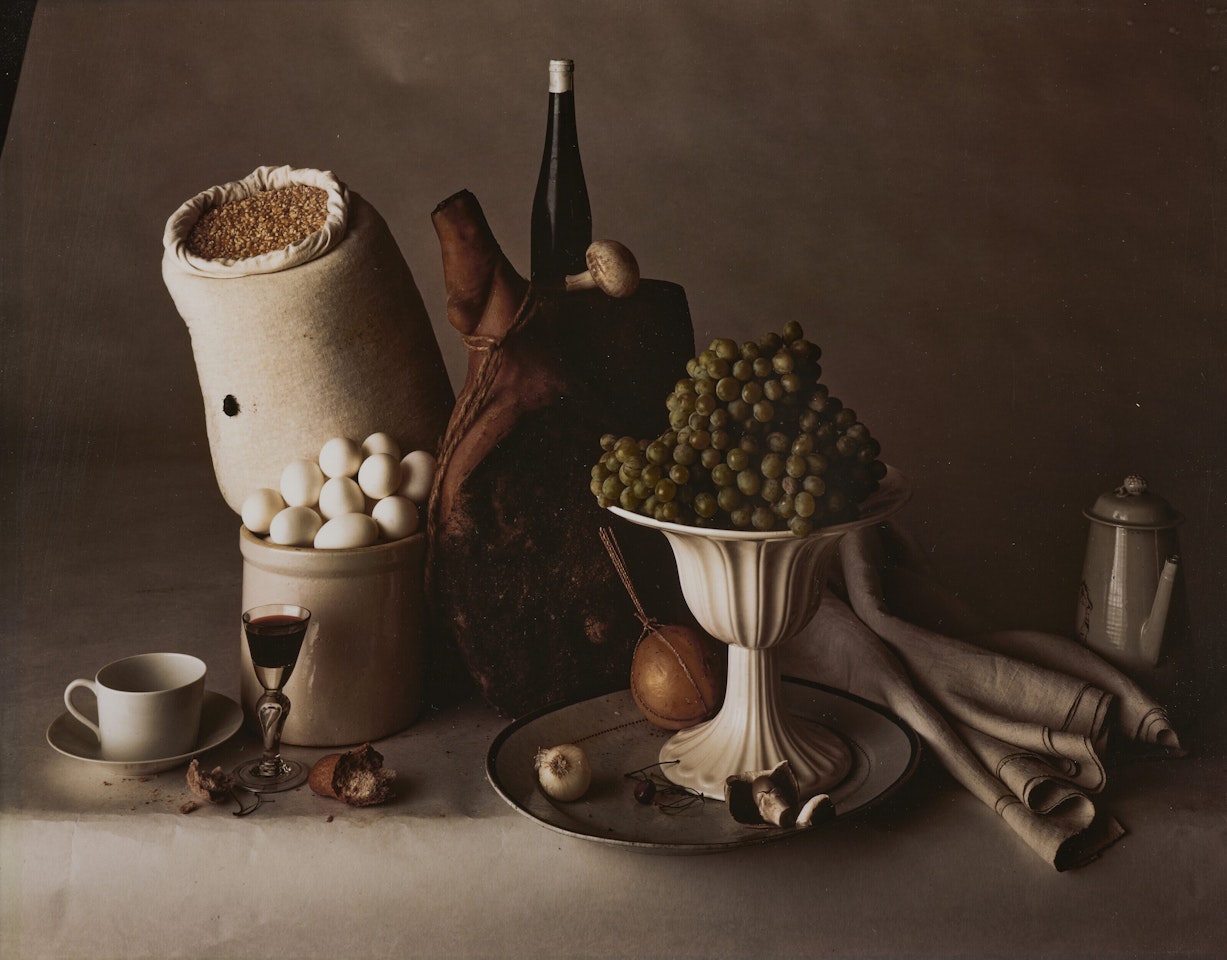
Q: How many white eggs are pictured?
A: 10